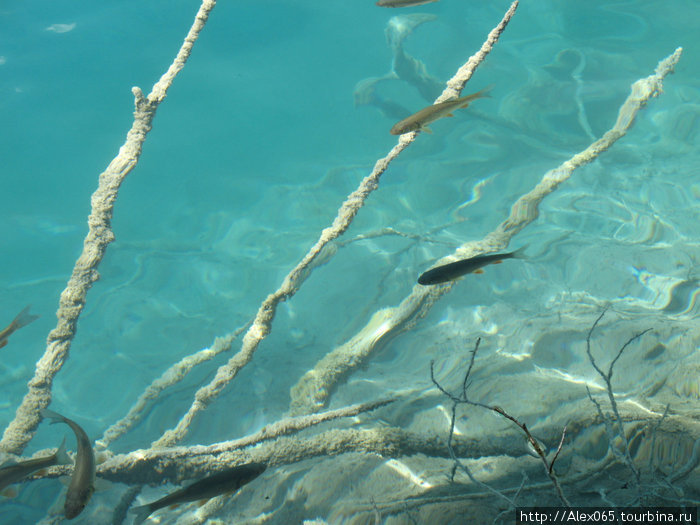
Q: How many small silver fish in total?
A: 7